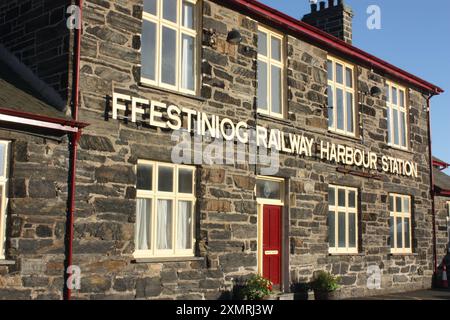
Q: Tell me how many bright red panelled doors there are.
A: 1